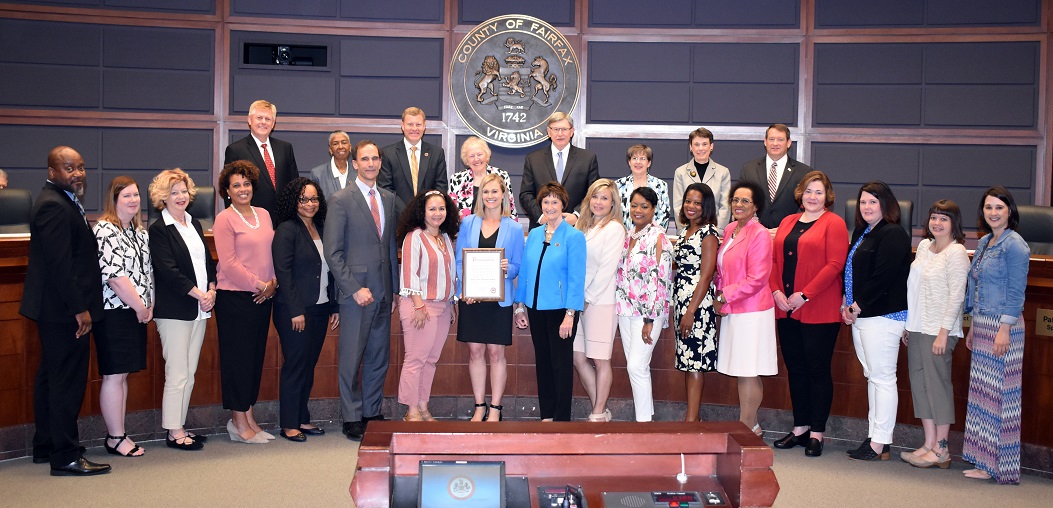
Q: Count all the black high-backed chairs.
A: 4